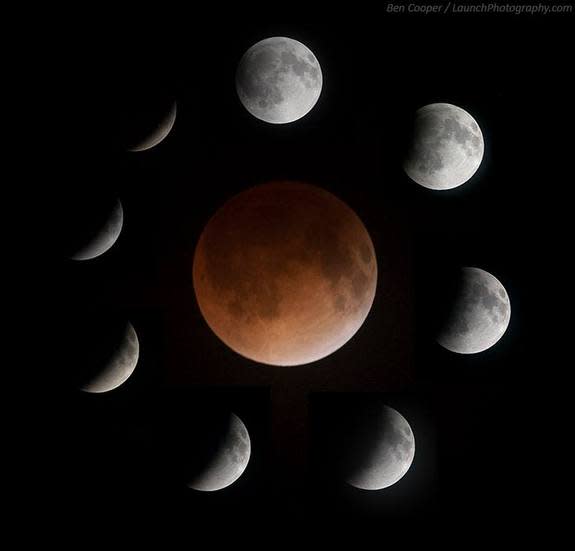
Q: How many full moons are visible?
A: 2